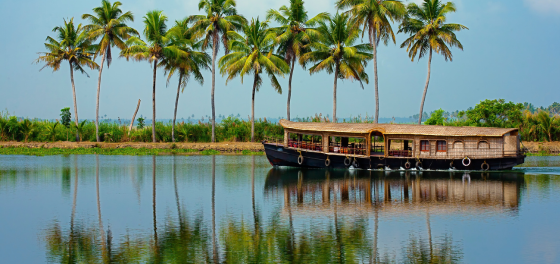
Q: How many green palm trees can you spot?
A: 10